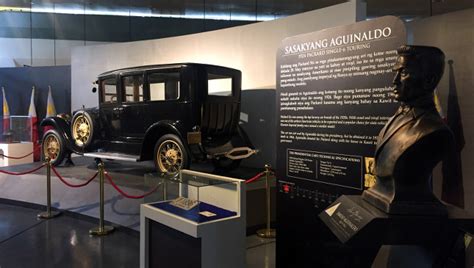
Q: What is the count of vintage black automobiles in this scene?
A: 1